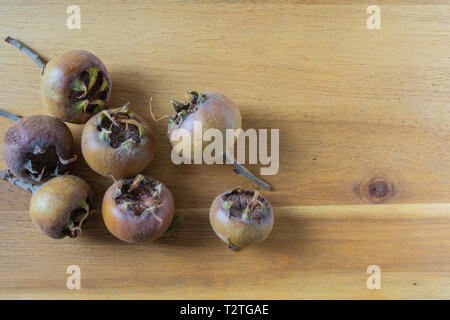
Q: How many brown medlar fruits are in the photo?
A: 7